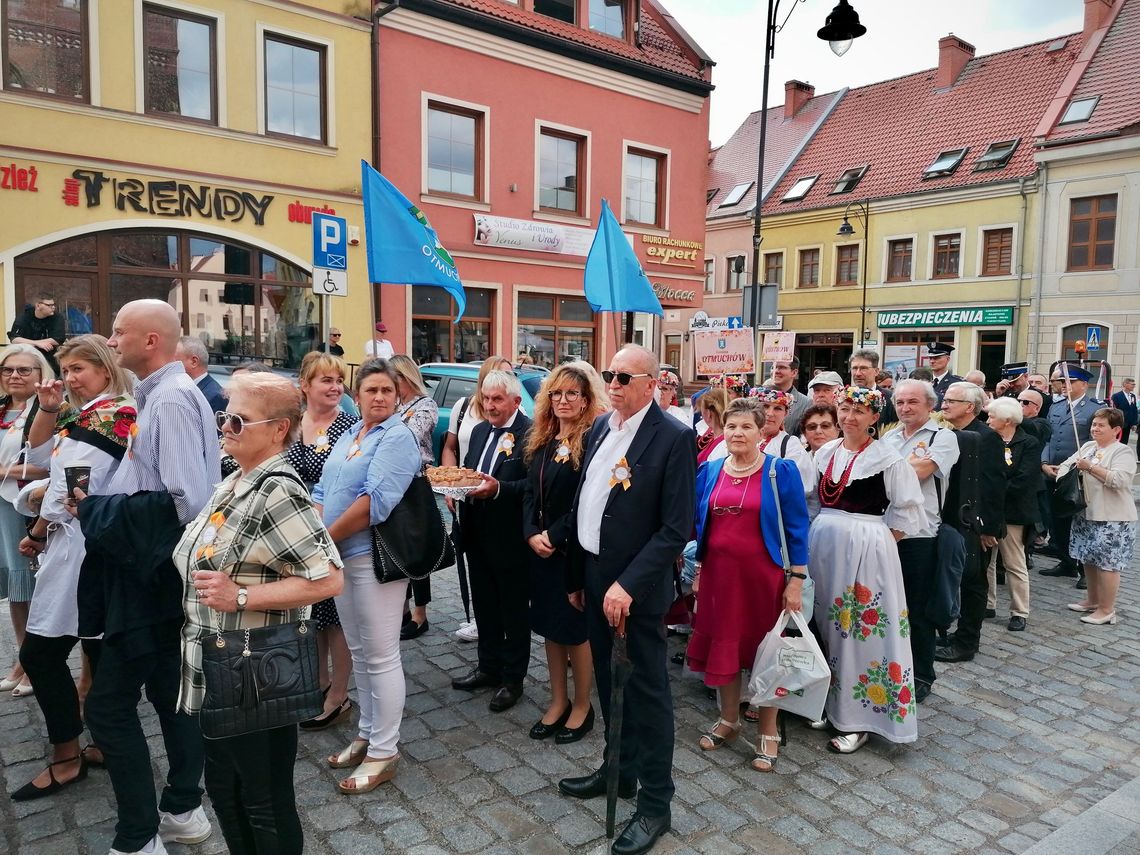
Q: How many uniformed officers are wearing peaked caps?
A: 3